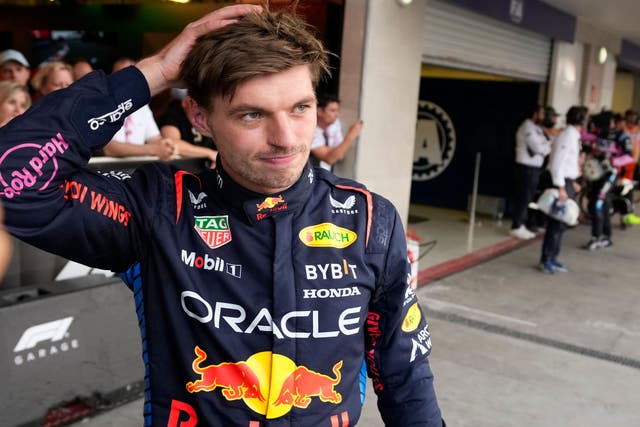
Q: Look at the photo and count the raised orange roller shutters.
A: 0